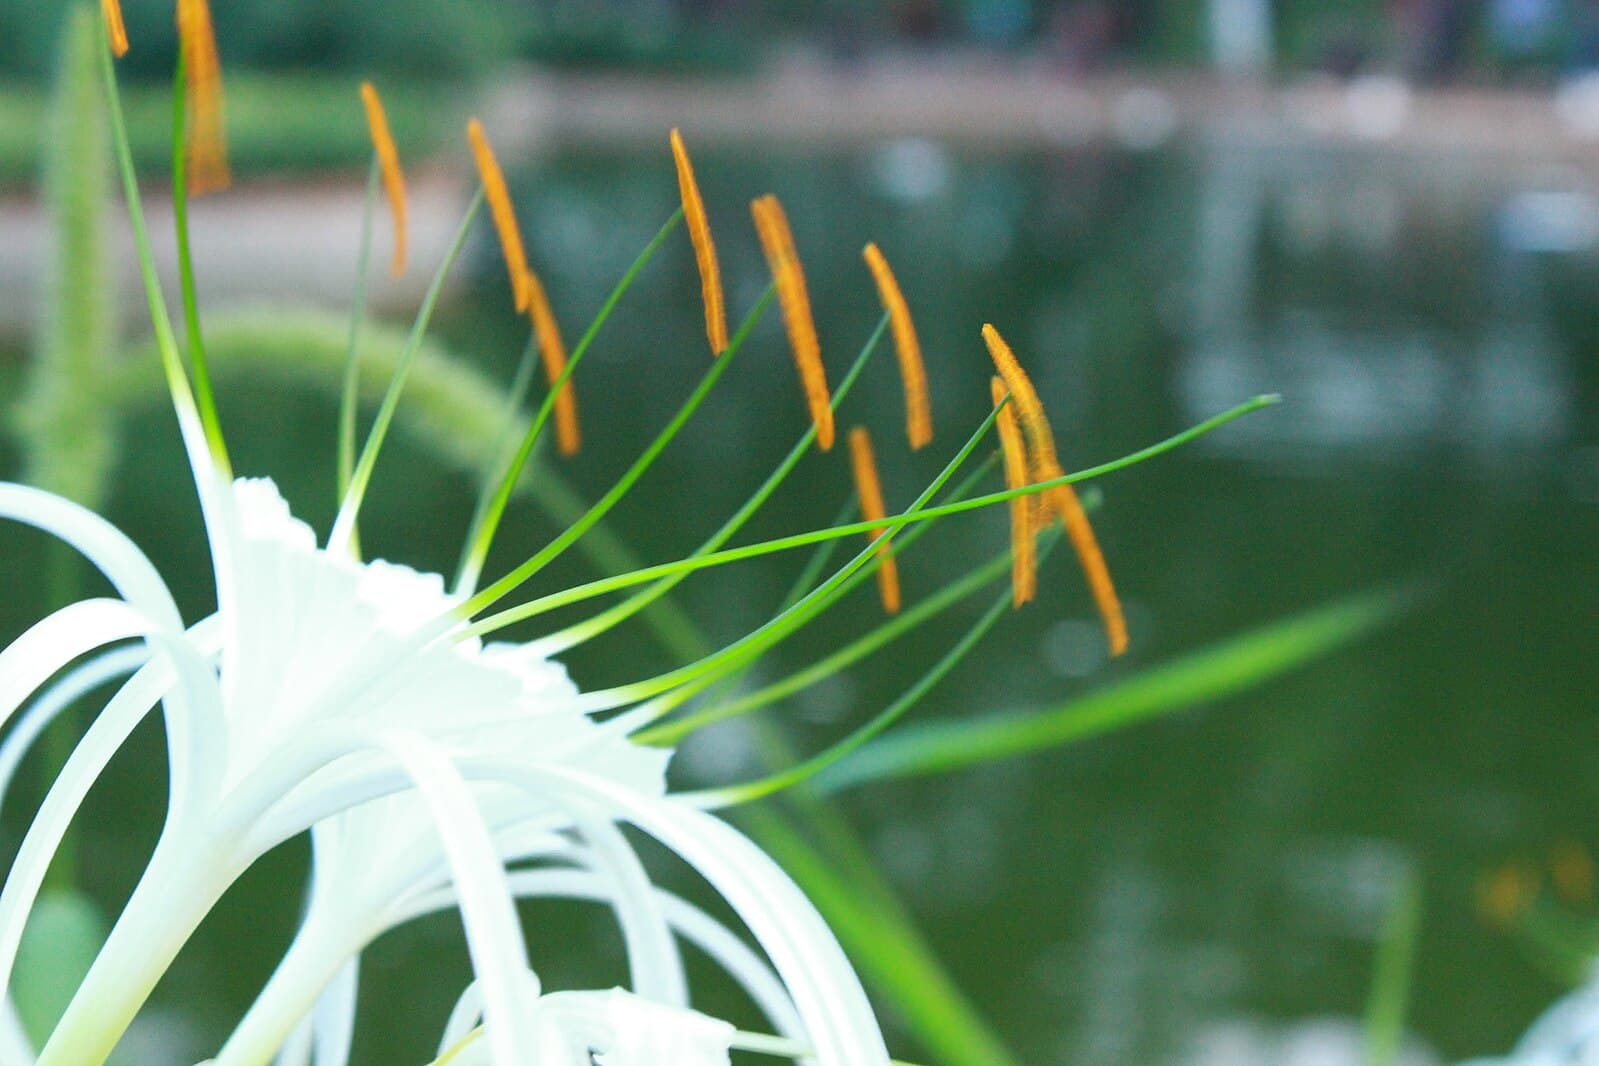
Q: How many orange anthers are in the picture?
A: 12